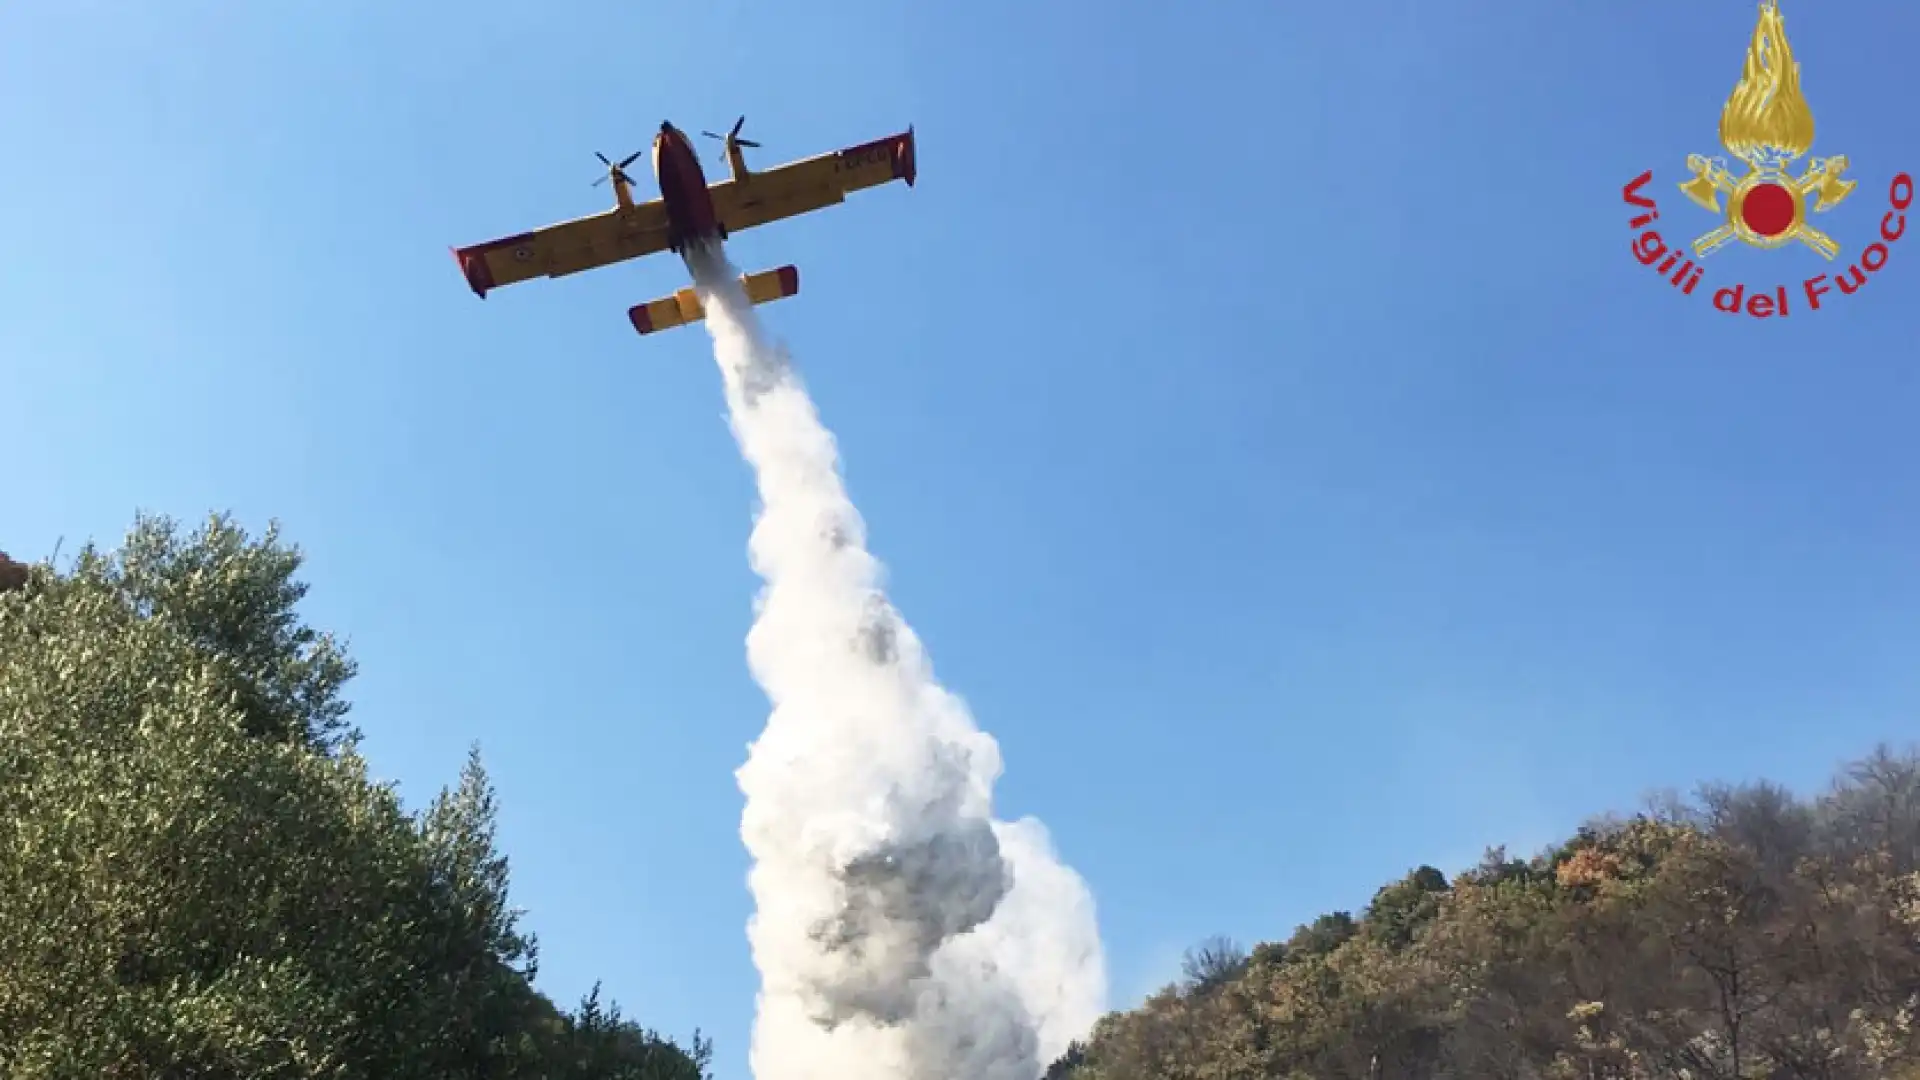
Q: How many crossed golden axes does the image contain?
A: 2